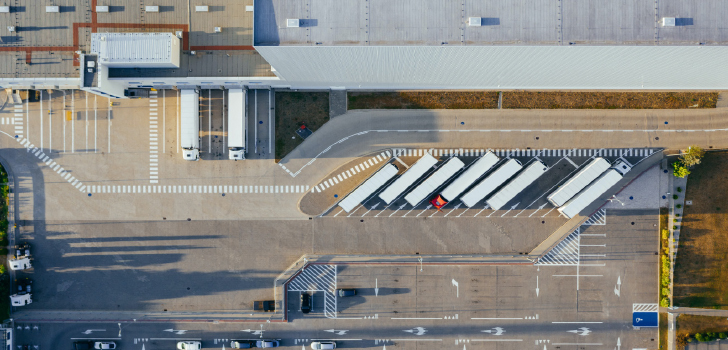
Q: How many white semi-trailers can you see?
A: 10